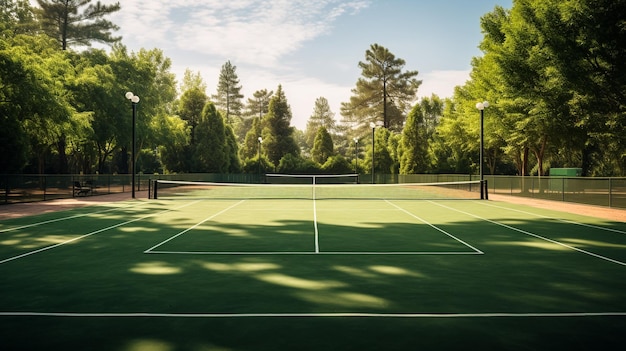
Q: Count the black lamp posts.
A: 5